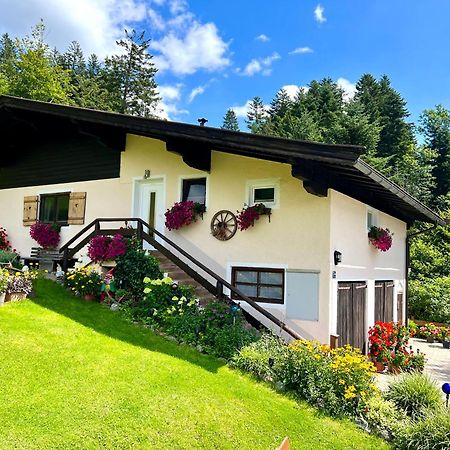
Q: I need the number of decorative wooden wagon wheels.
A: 1